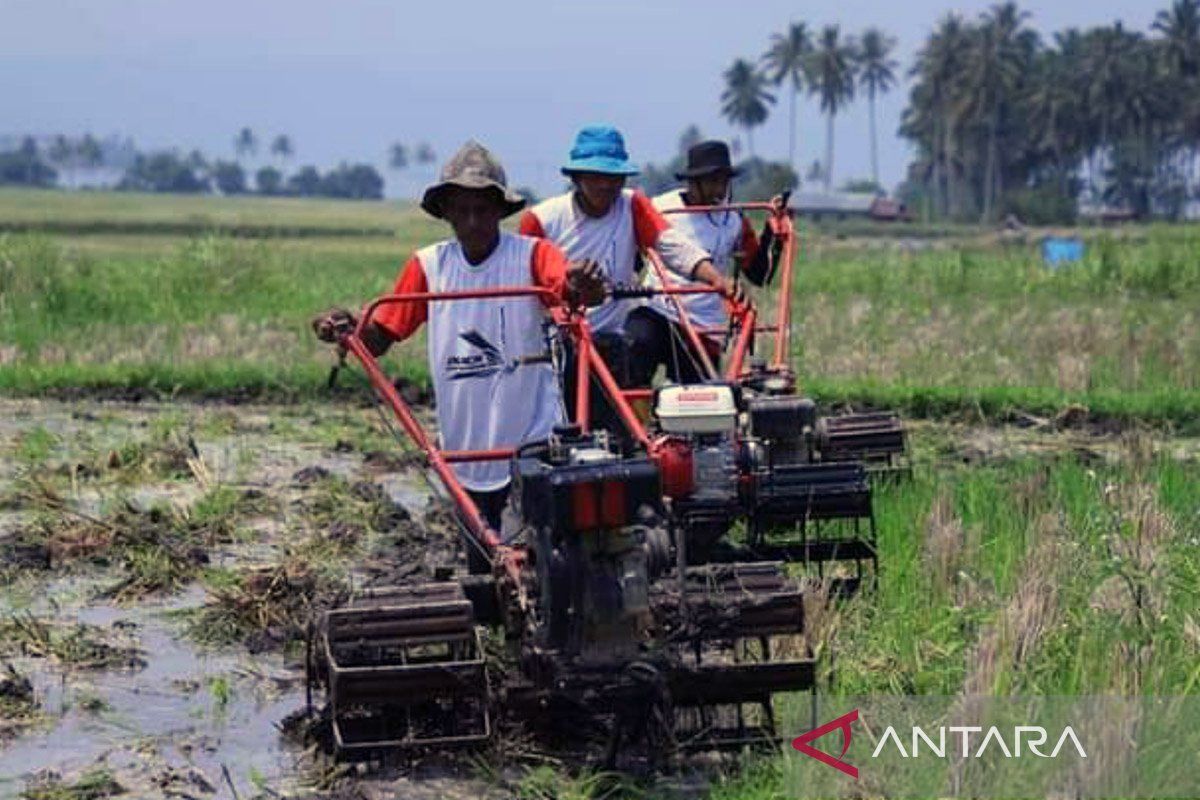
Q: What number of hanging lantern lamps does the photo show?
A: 0